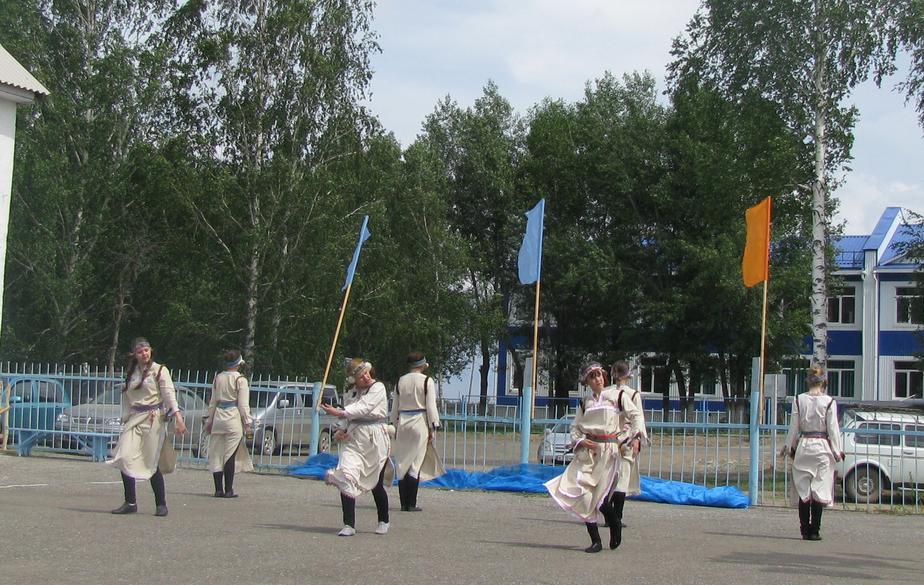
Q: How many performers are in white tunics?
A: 7